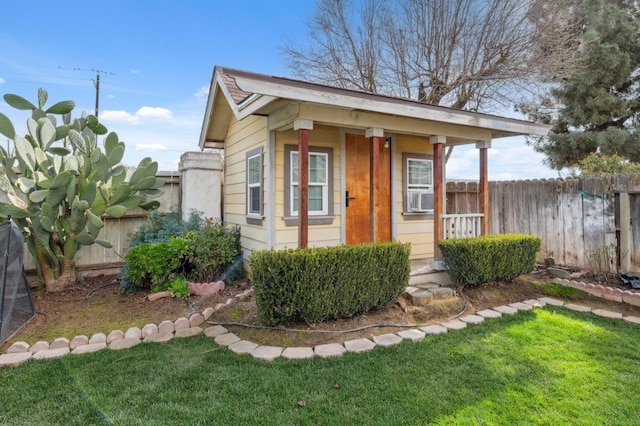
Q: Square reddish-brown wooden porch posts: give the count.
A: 4